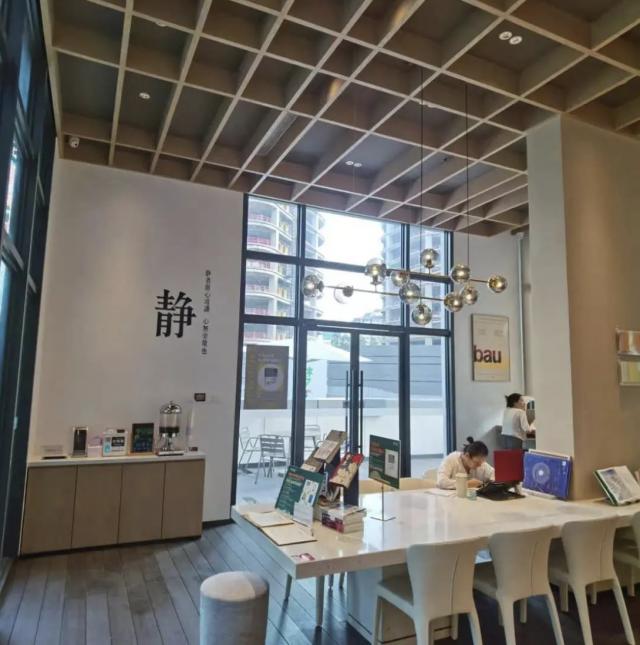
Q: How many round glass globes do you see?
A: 11